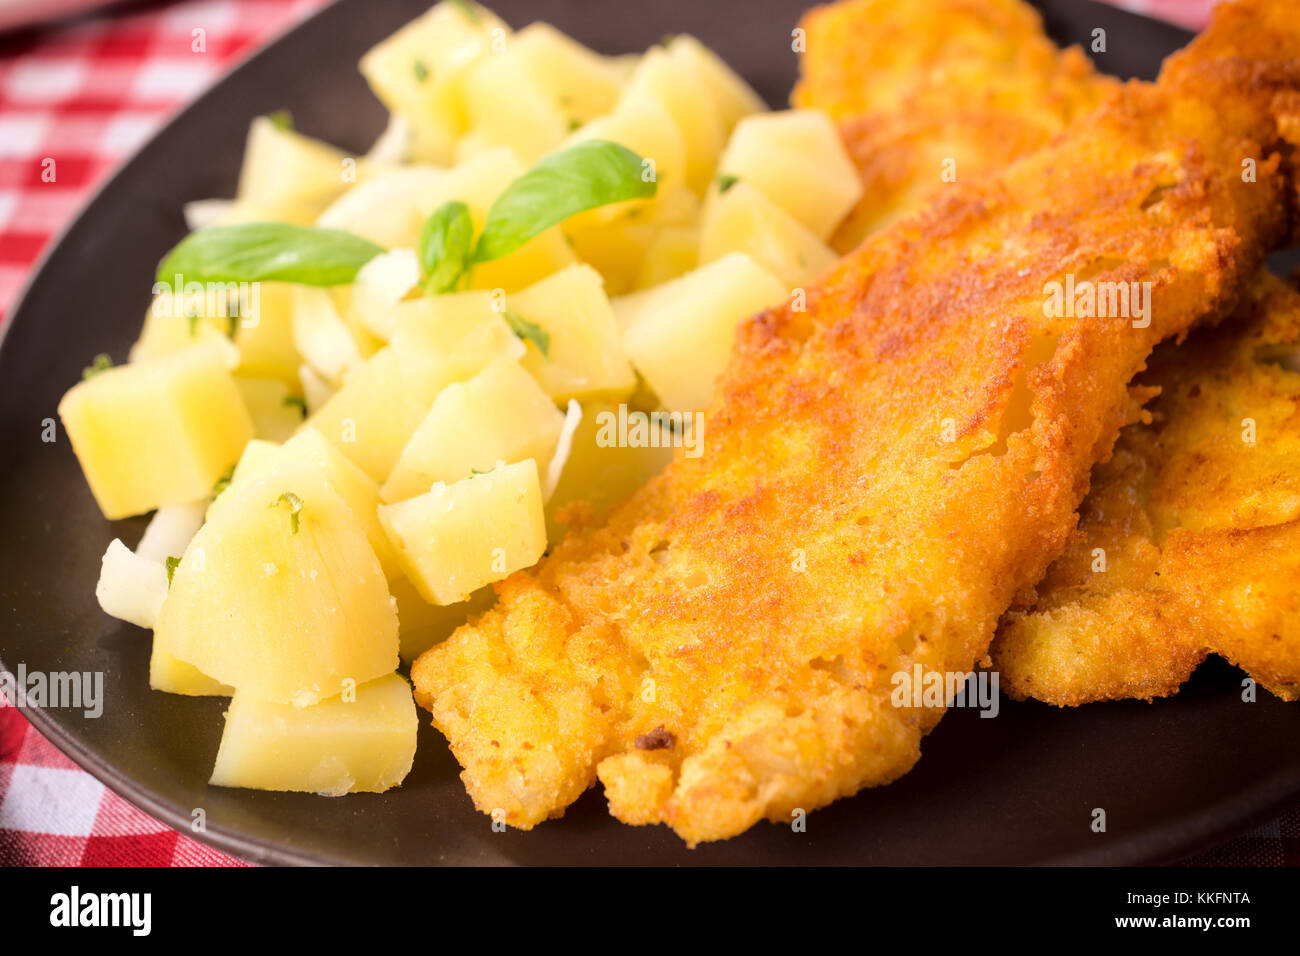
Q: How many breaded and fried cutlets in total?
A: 3